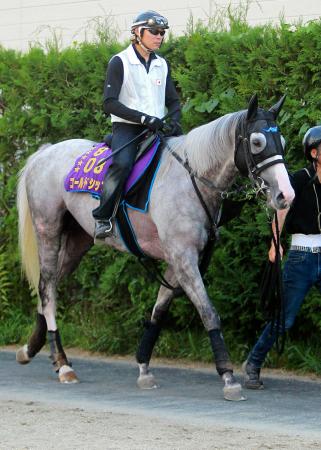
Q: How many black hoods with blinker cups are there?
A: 1